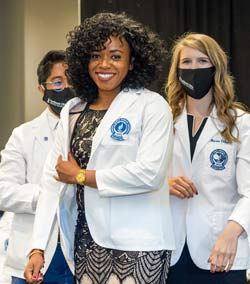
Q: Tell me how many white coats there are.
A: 3